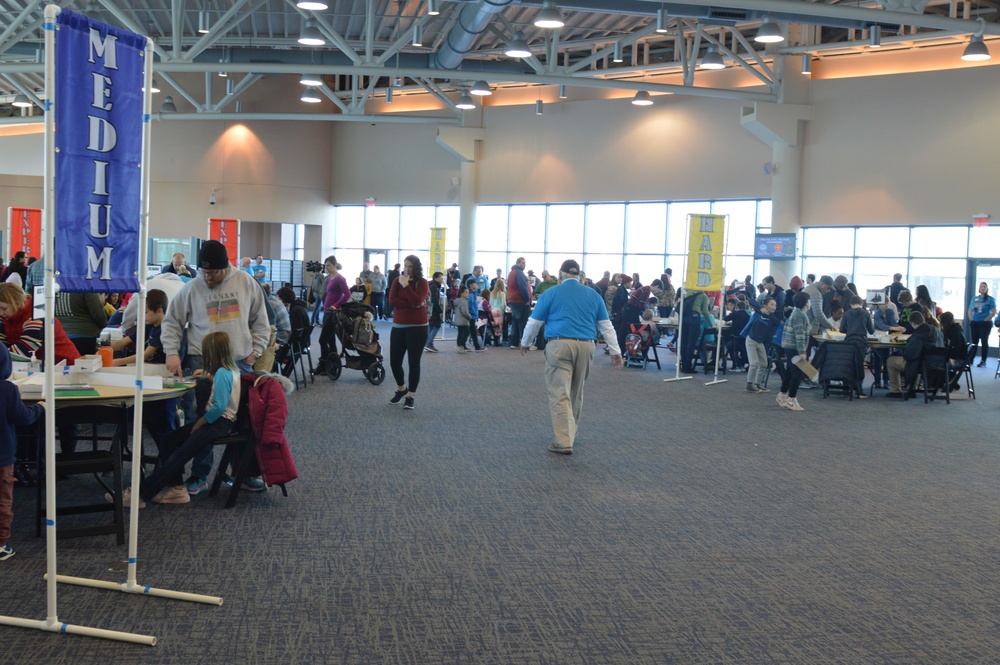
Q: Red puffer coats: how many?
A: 1